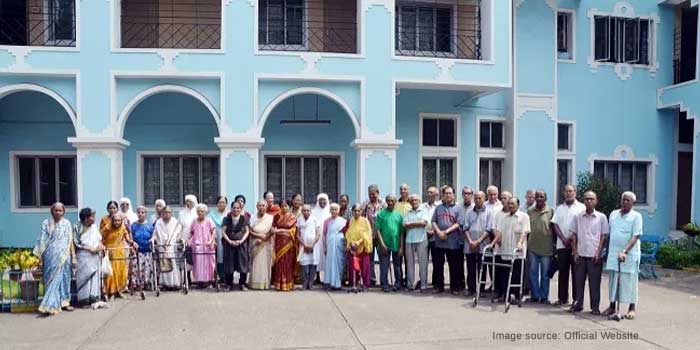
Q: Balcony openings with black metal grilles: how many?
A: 4